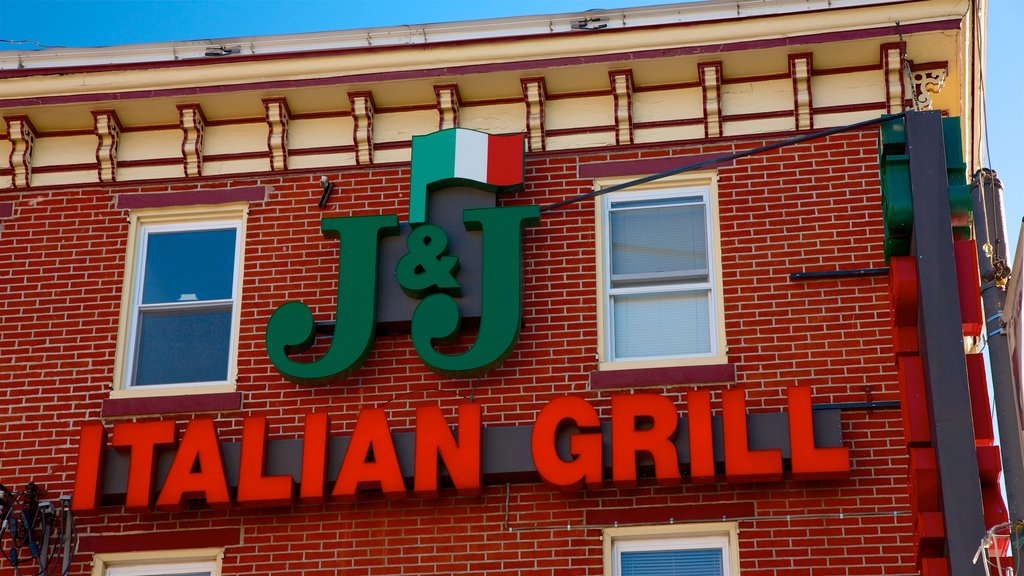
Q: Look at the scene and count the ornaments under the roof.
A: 12